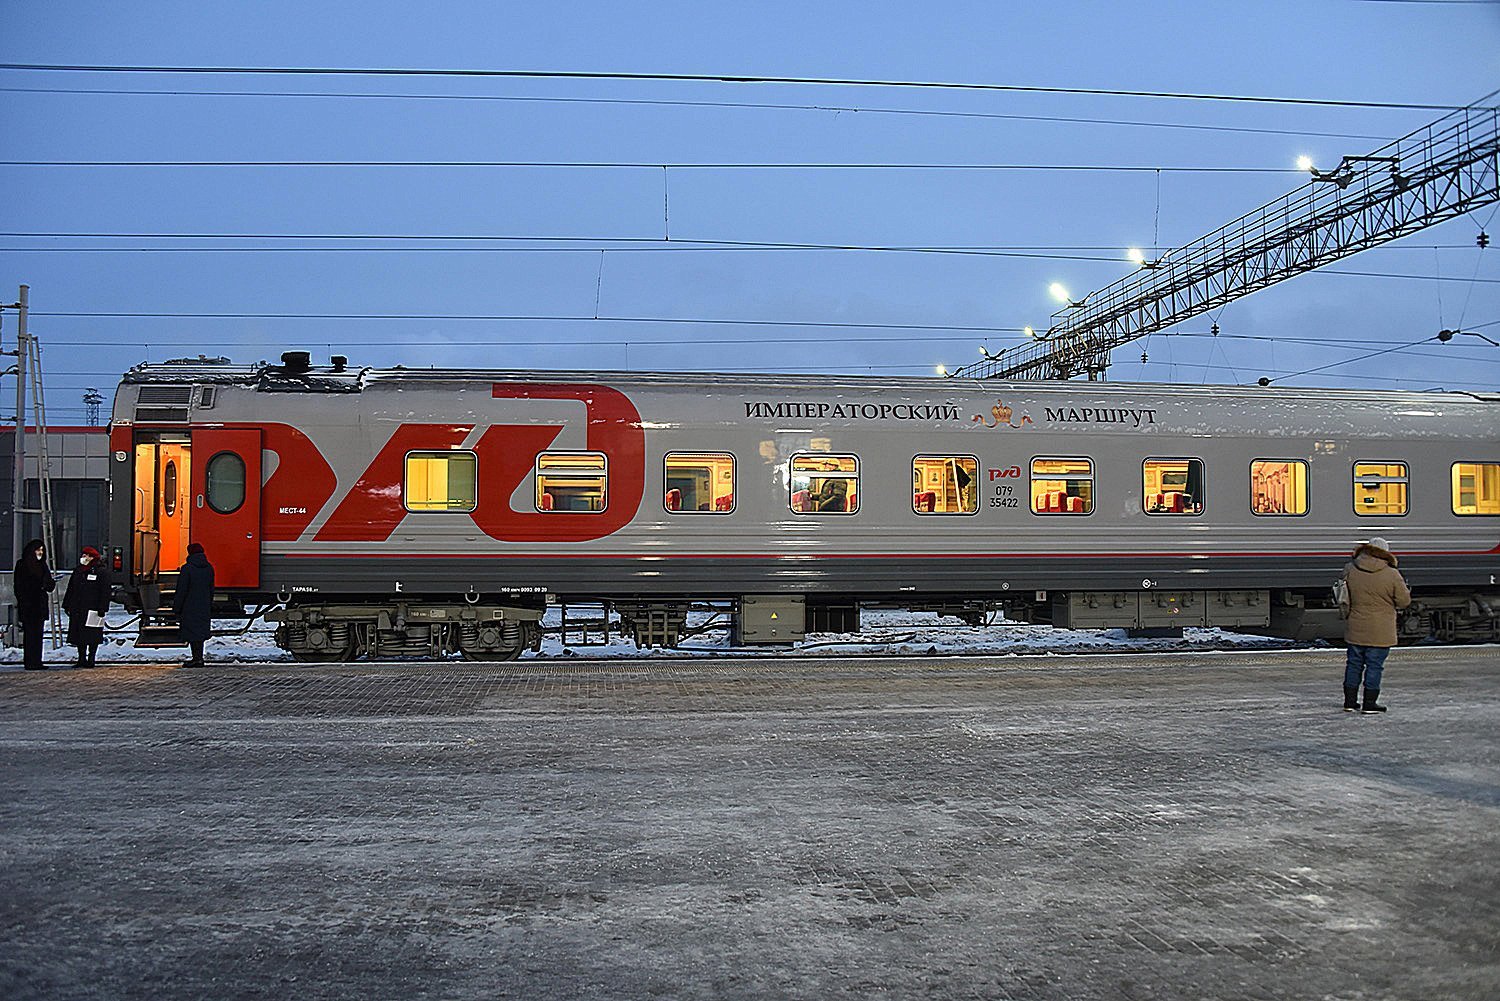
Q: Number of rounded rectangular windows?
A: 10